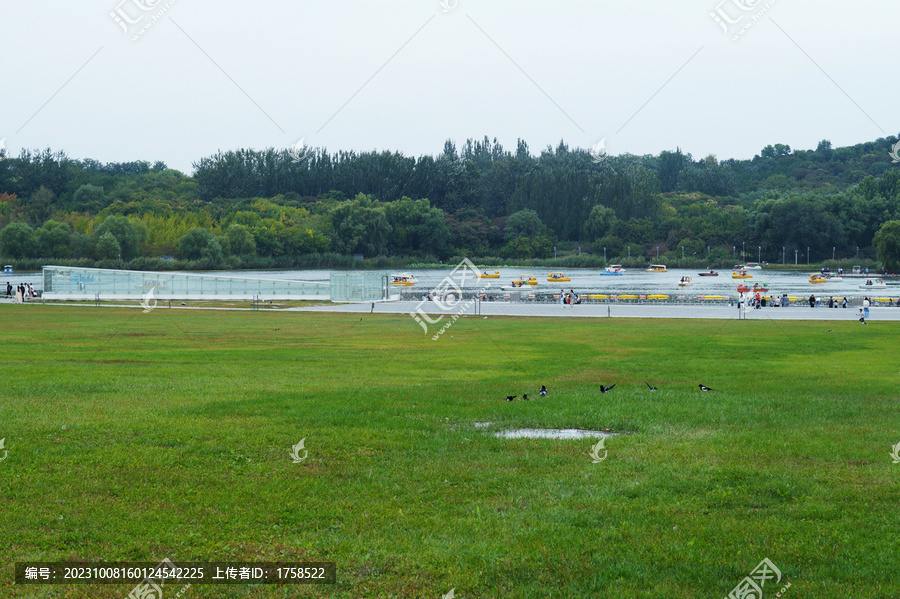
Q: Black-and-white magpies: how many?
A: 6